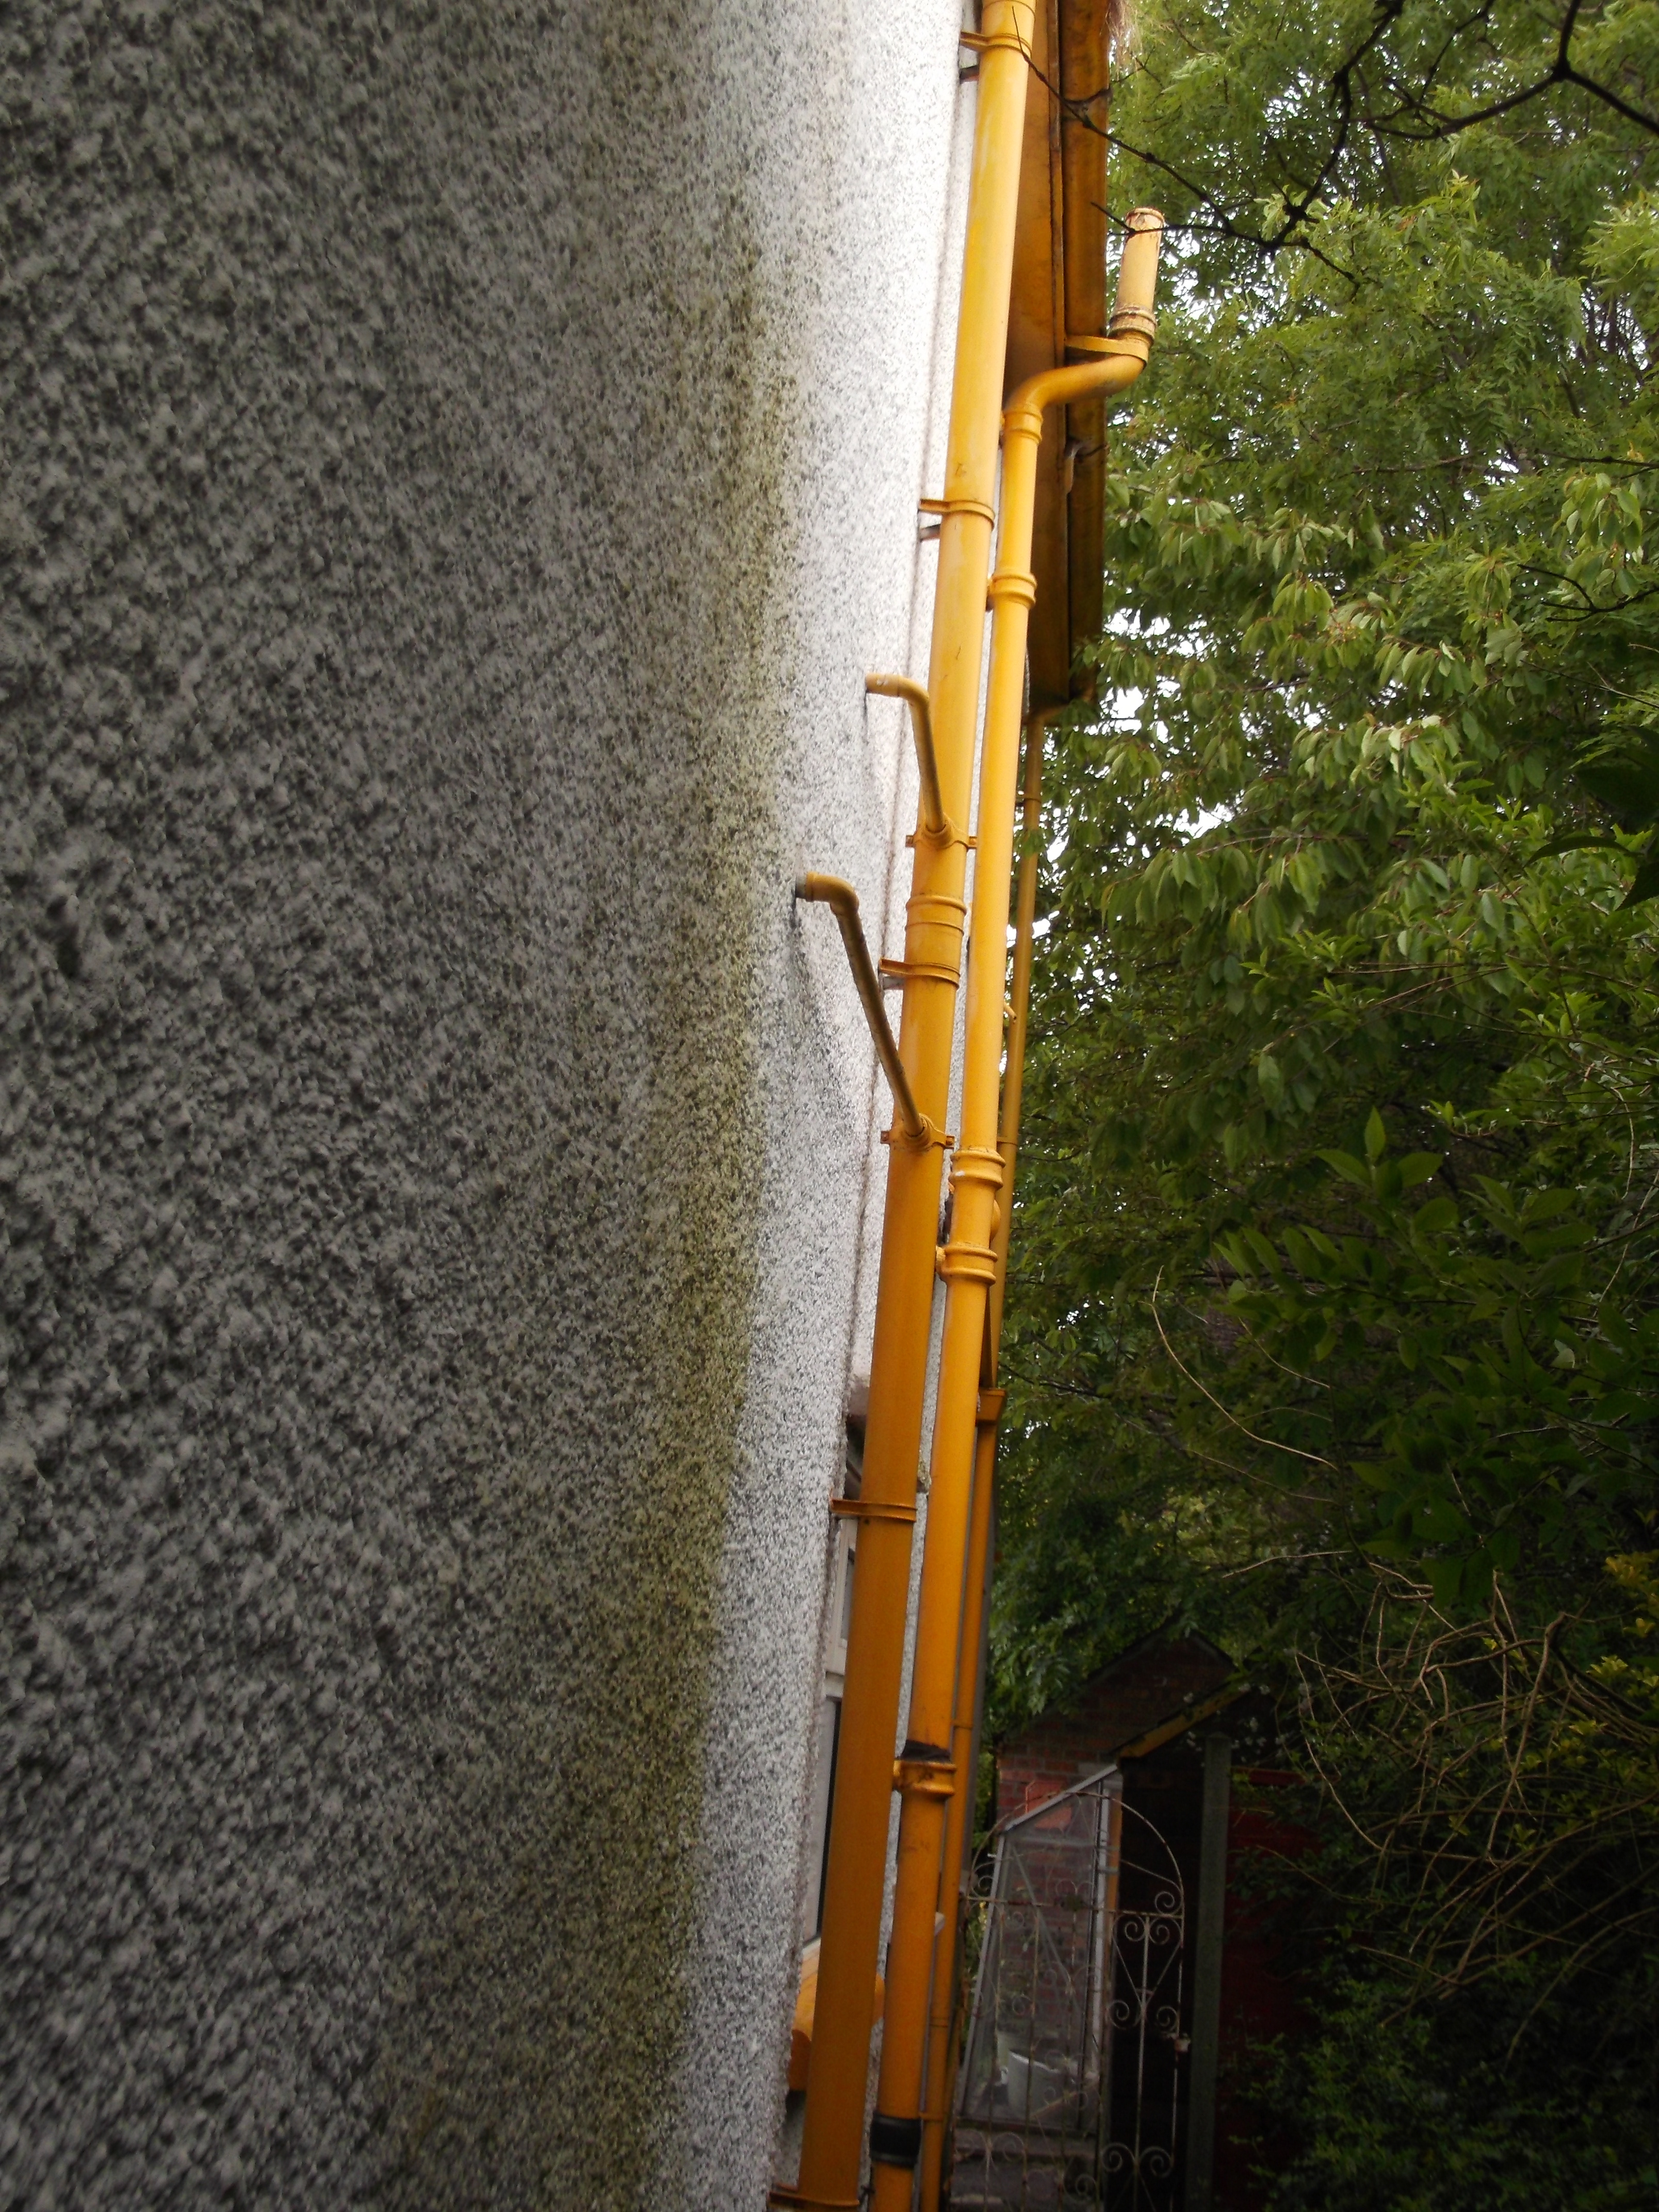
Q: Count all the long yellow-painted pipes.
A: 3